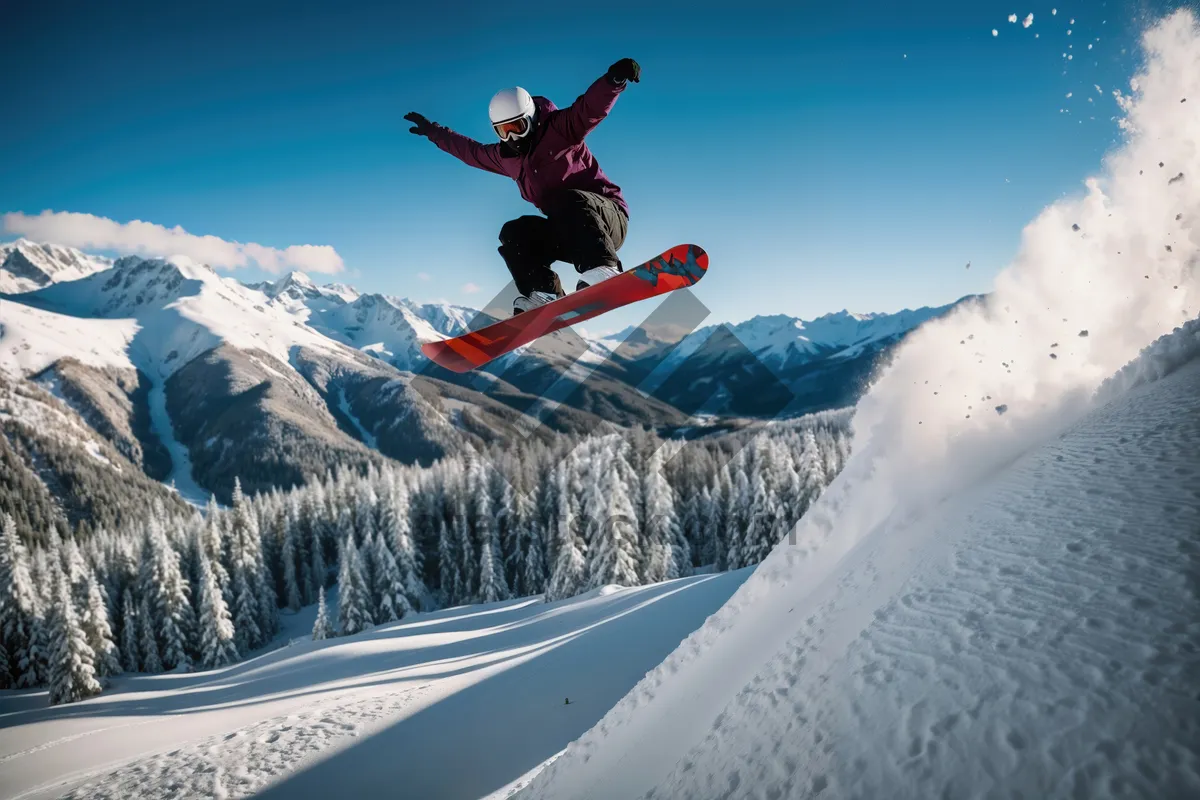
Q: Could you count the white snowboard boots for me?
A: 2